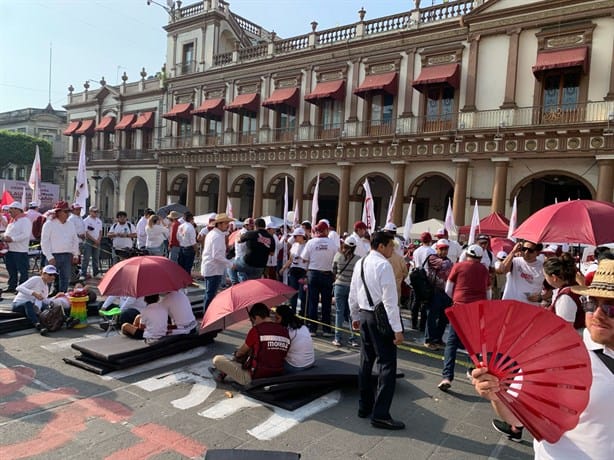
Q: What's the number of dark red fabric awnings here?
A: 13